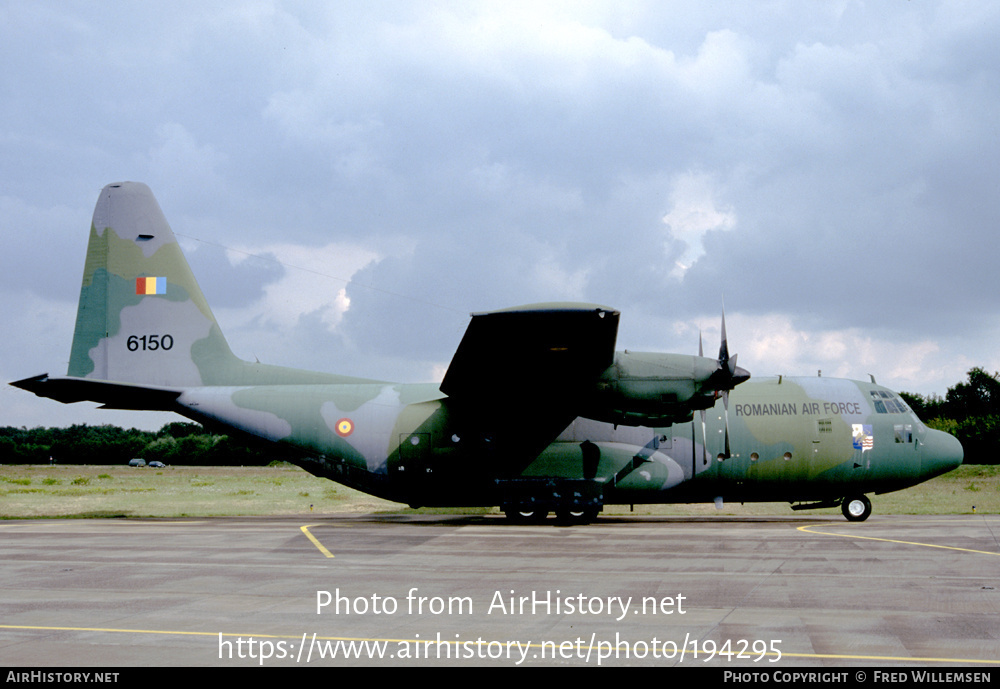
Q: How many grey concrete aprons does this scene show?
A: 1